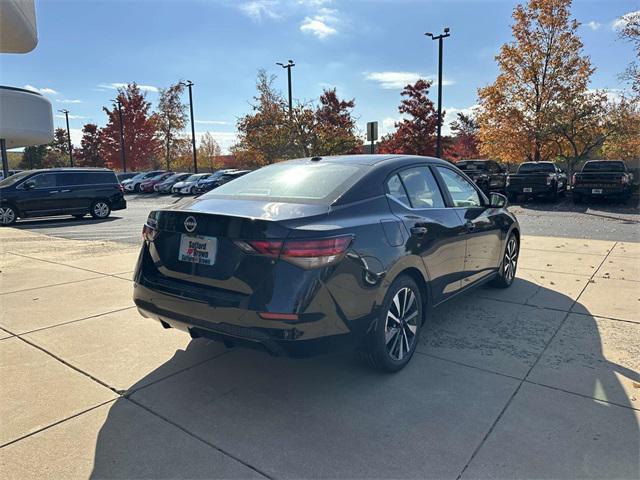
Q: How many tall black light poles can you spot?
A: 5